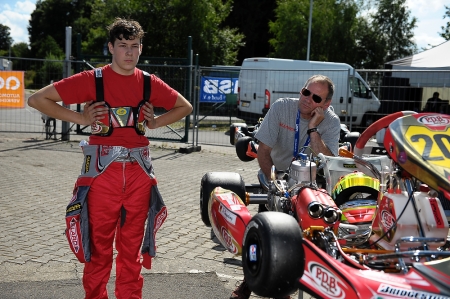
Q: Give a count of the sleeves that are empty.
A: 2